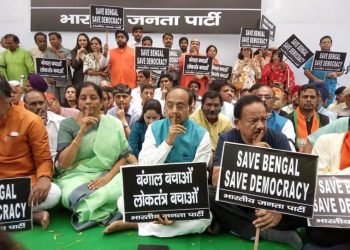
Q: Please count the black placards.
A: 14